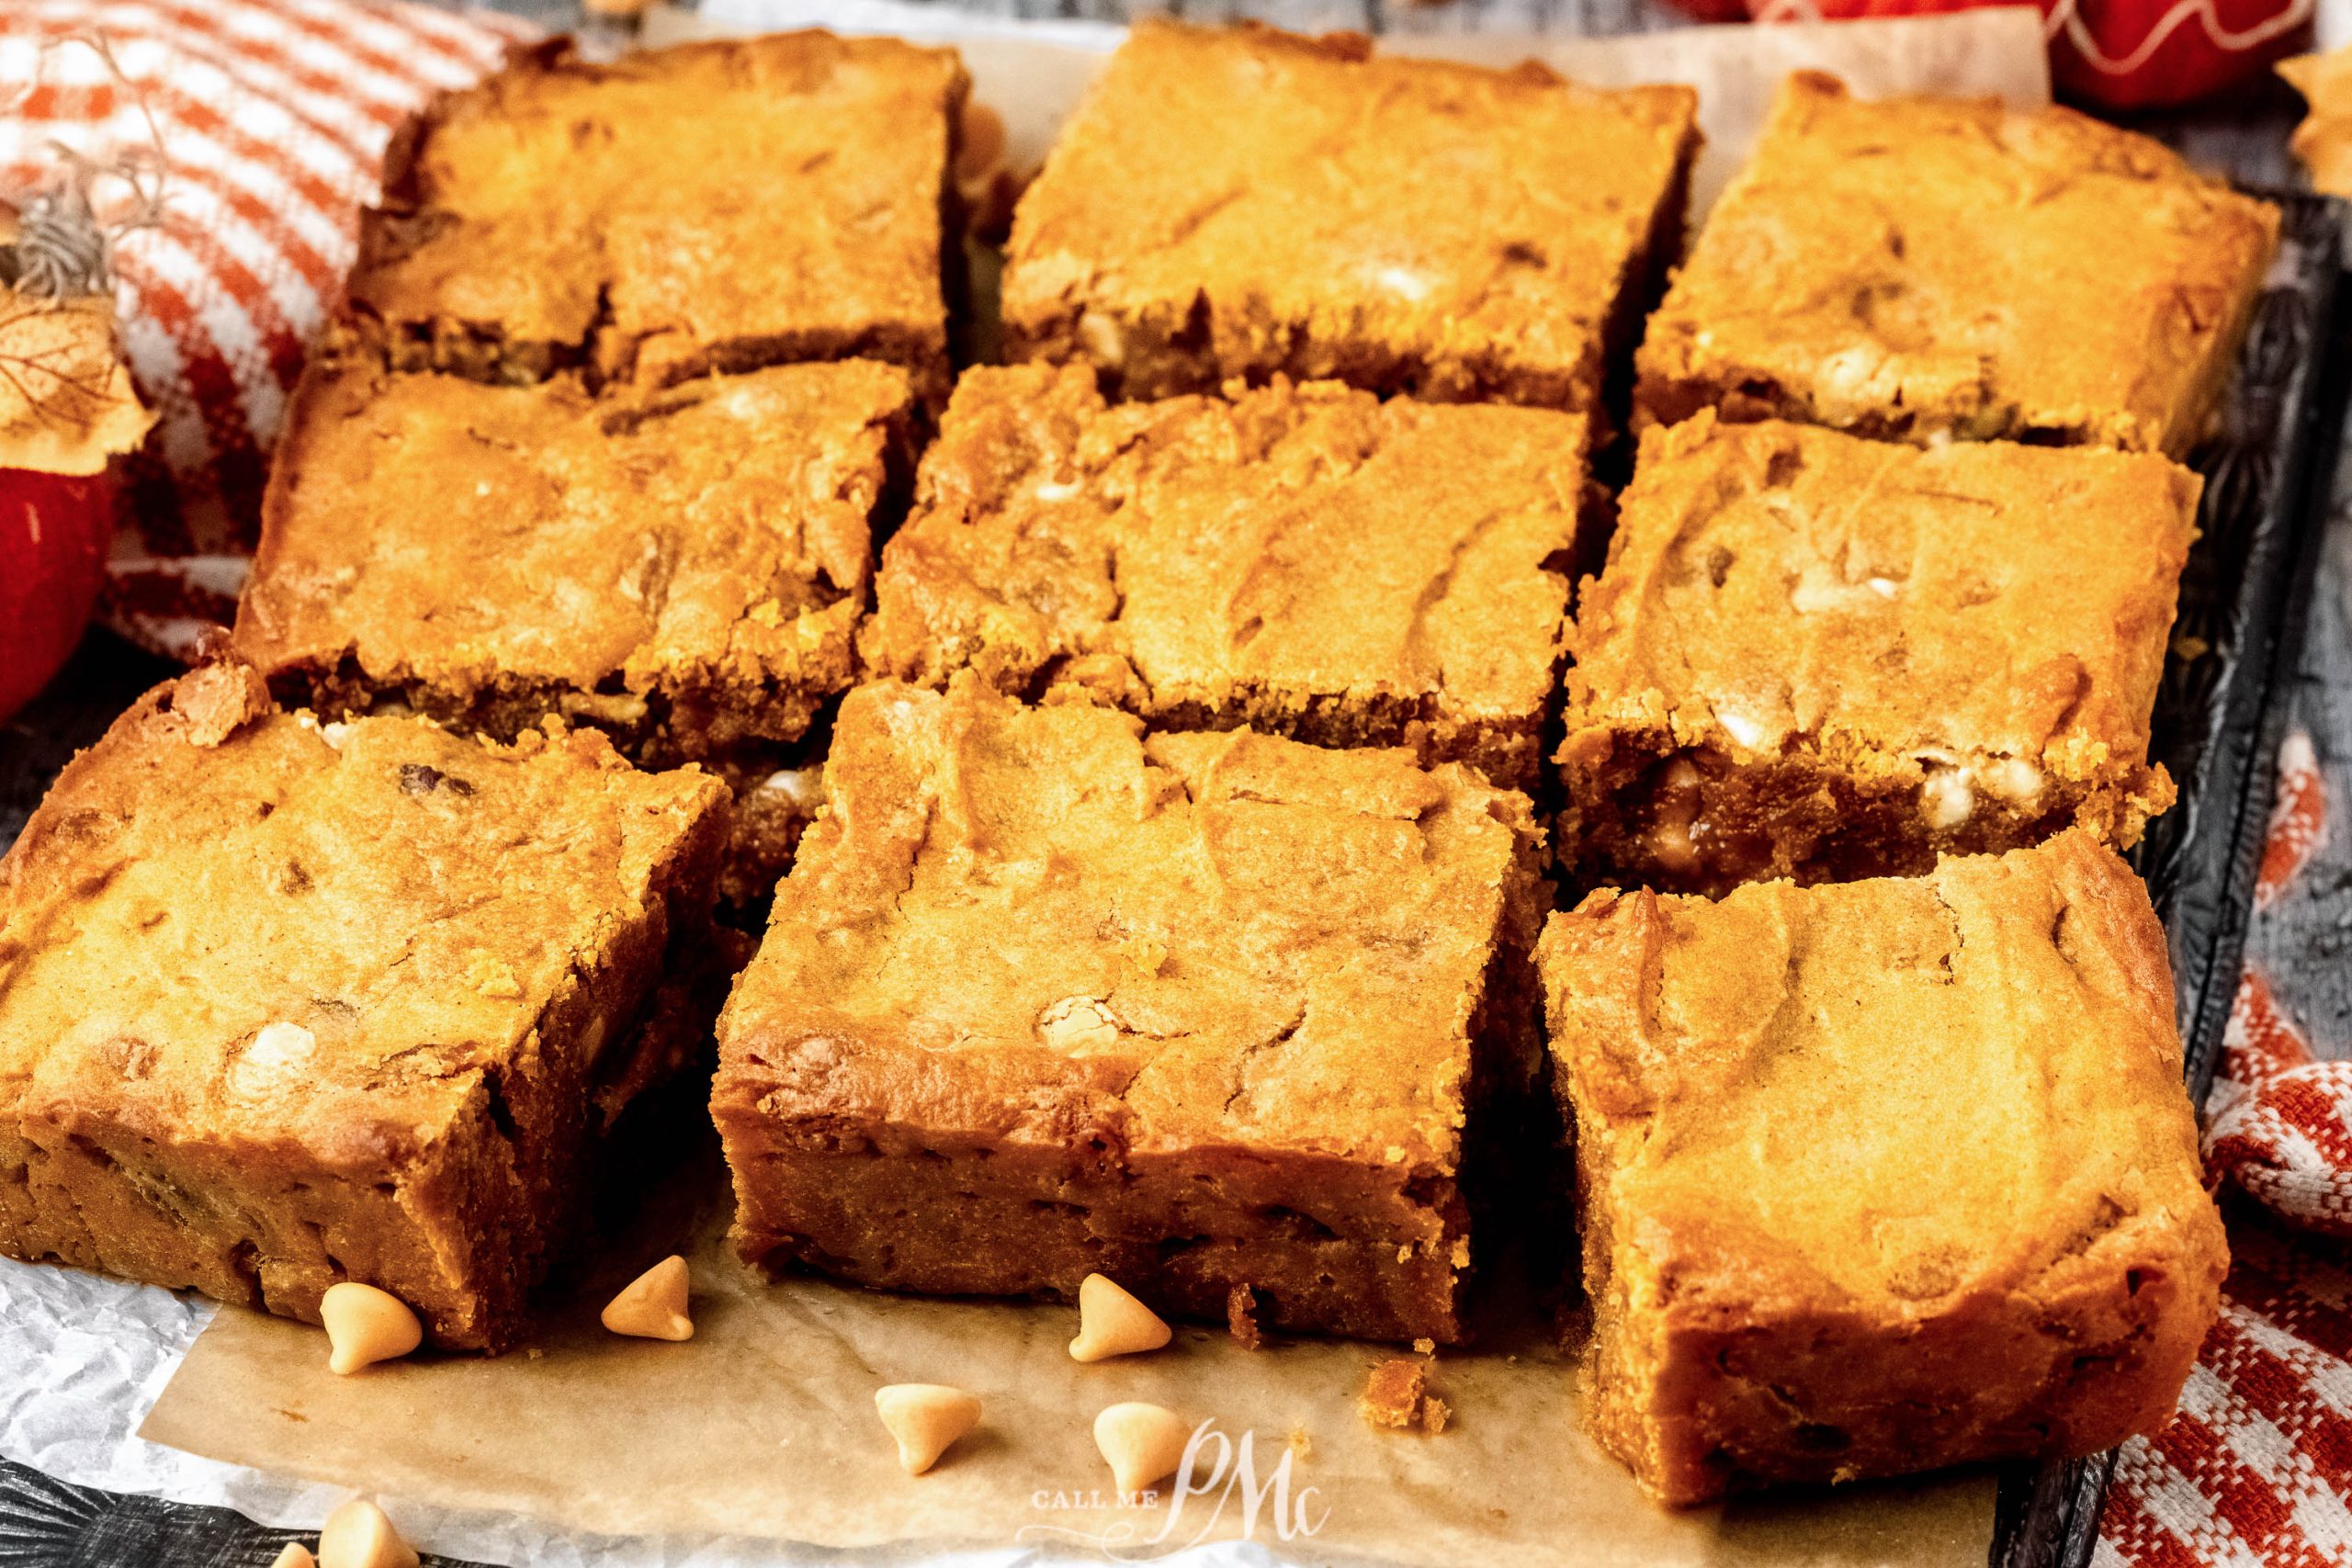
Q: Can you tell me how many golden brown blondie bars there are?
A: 9